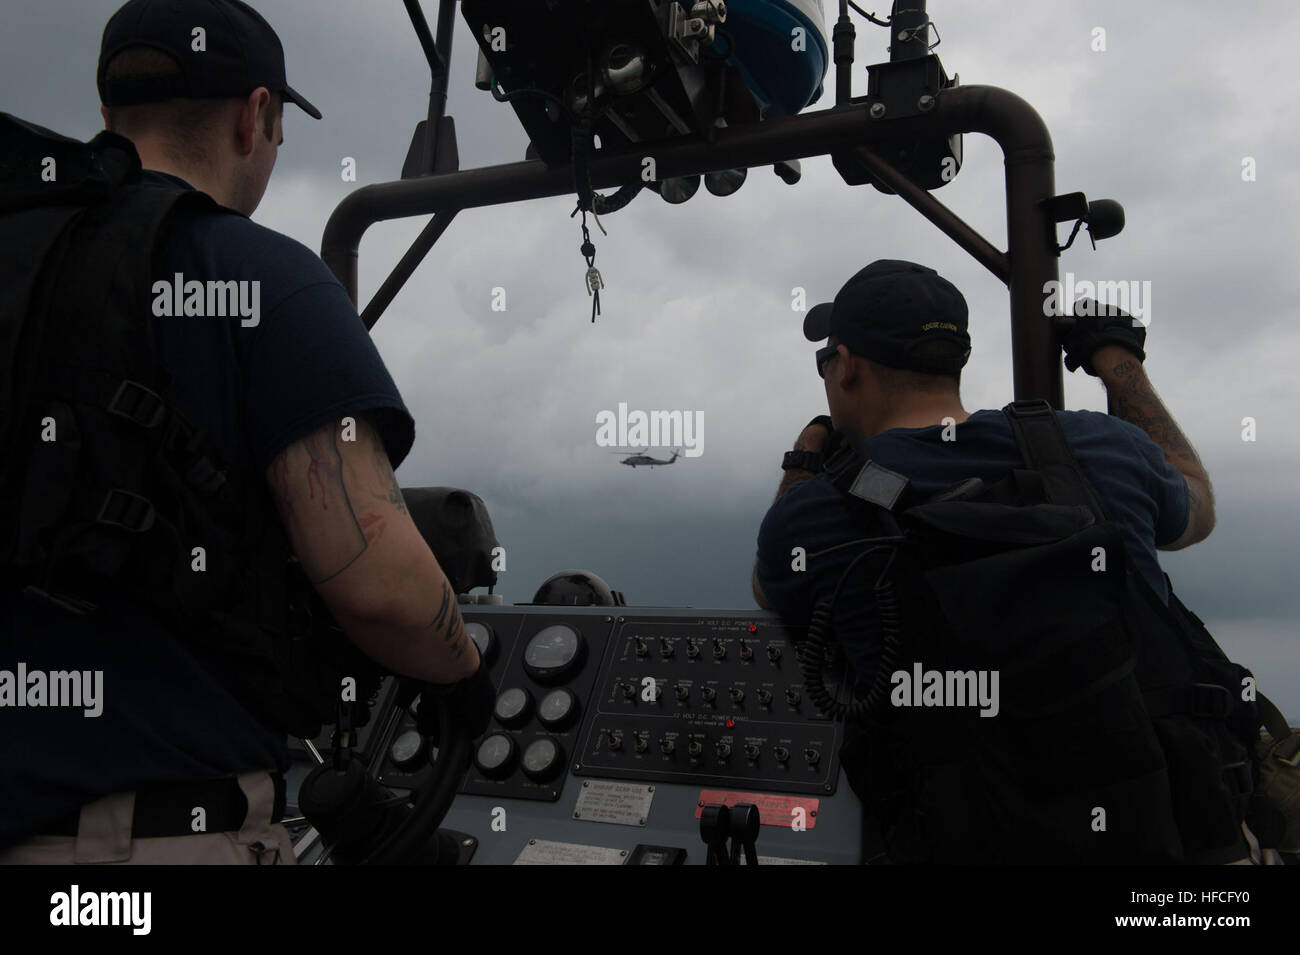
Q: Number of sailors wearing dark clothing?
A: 2